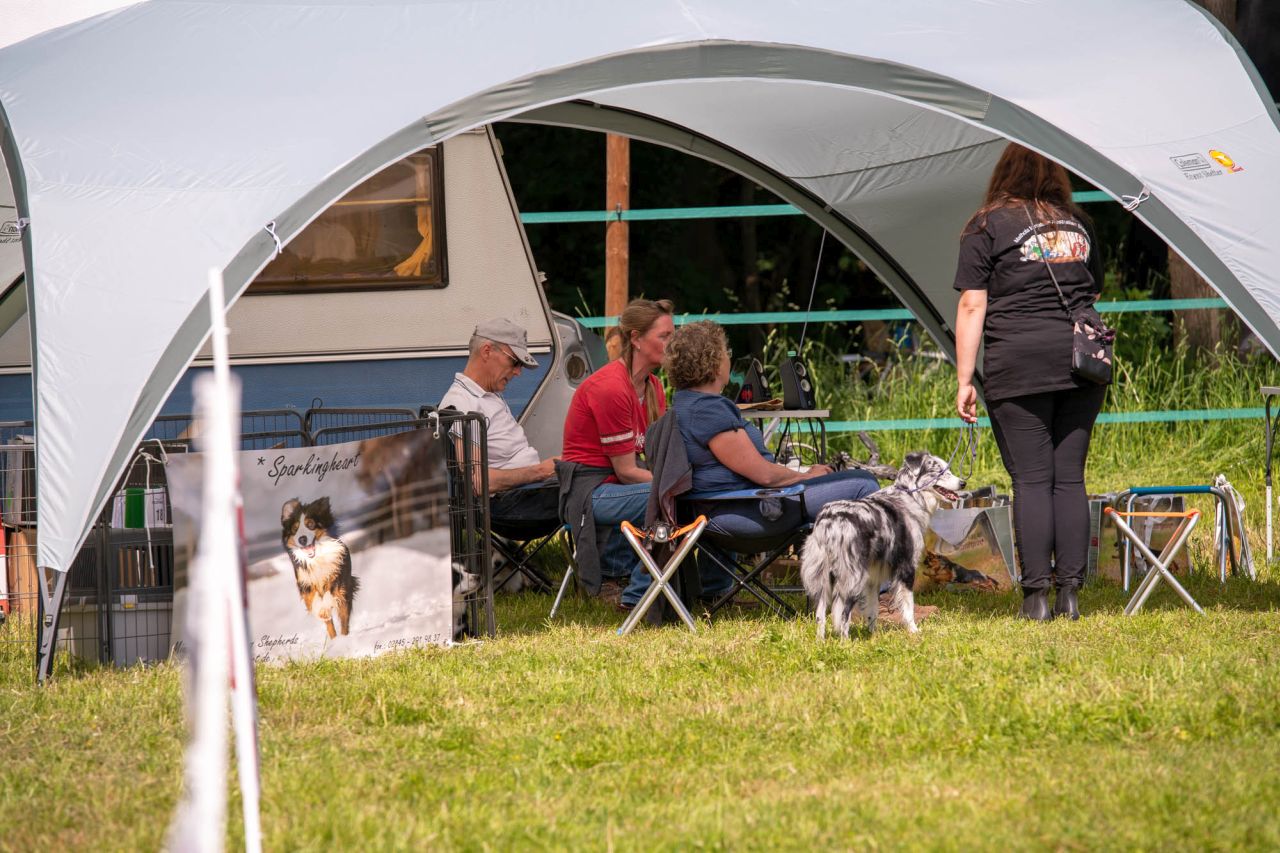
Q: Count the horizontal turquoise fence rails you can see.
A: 3